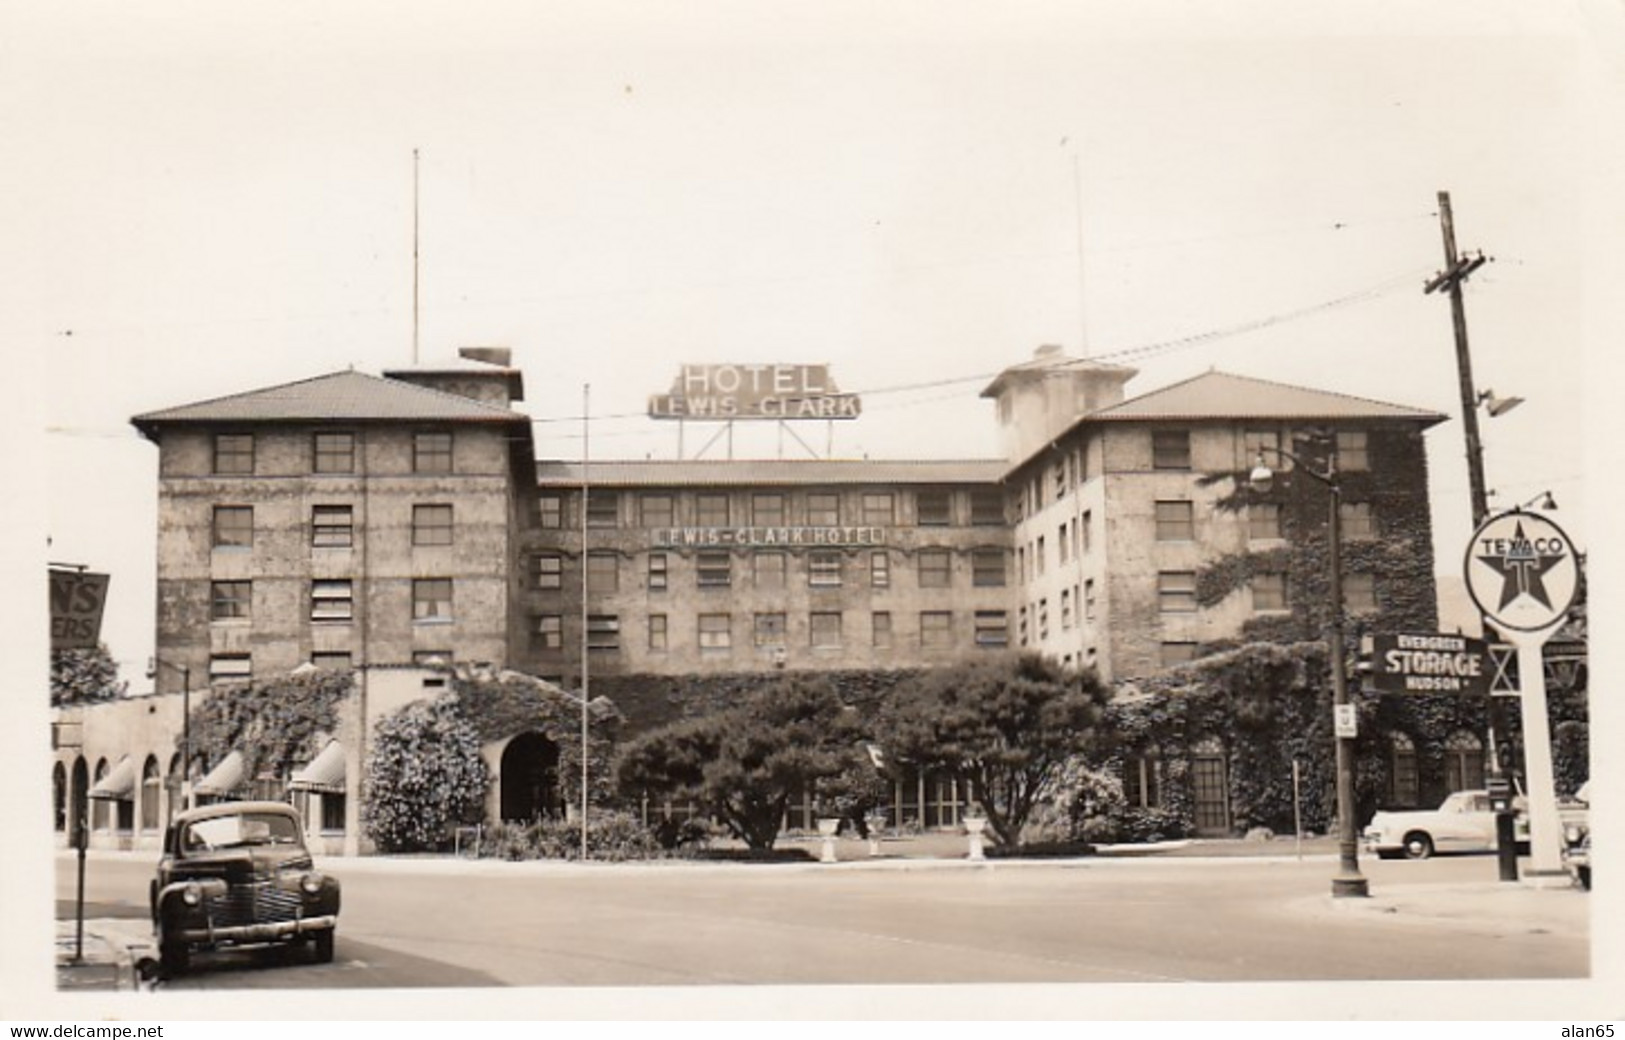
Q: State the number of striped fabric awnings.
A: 3